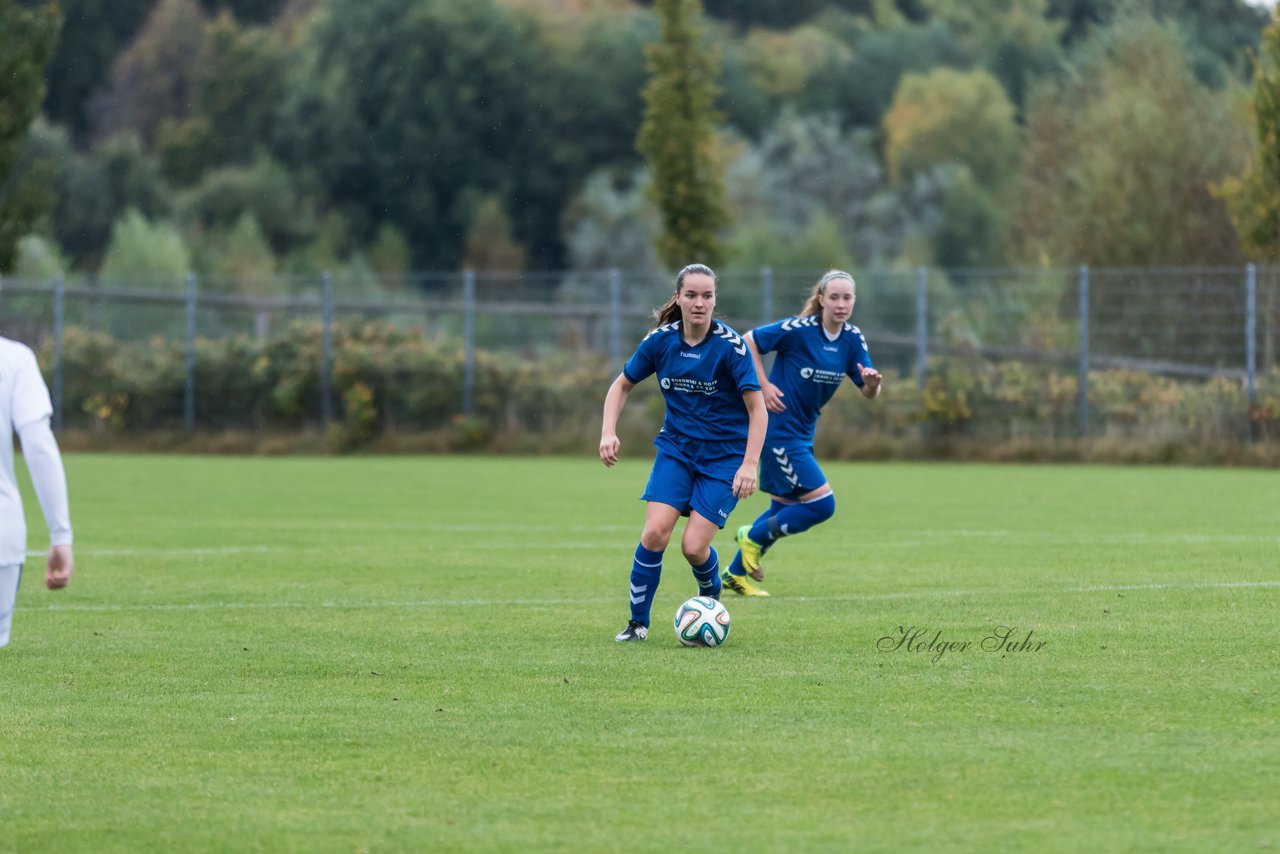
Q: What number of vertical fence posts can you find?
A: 9